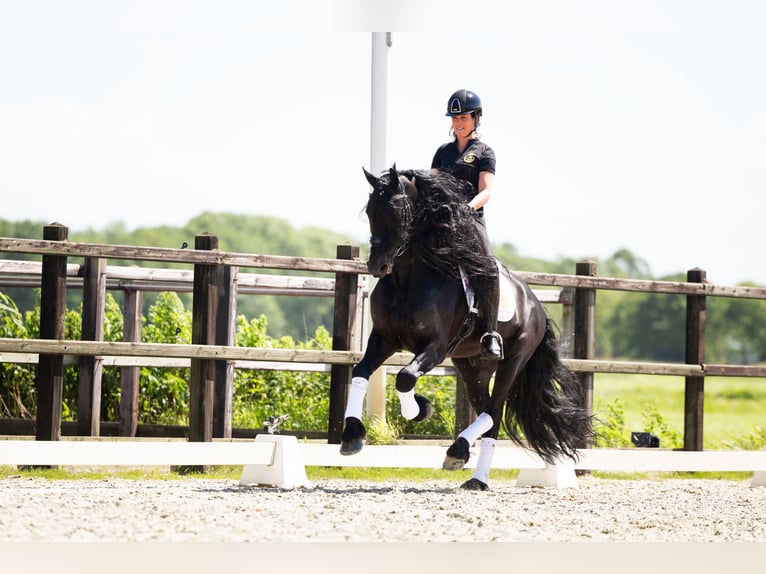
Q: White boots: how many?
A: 4